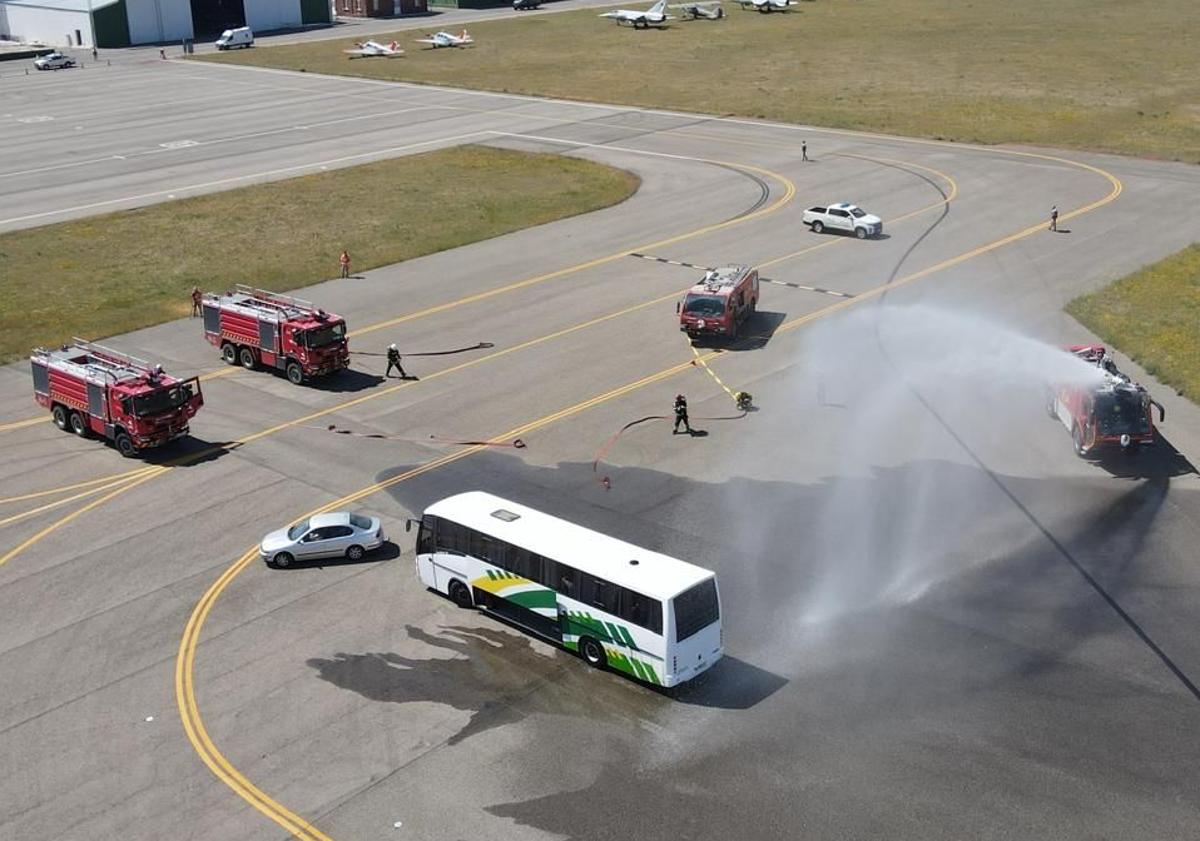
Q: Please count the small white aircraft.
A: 5